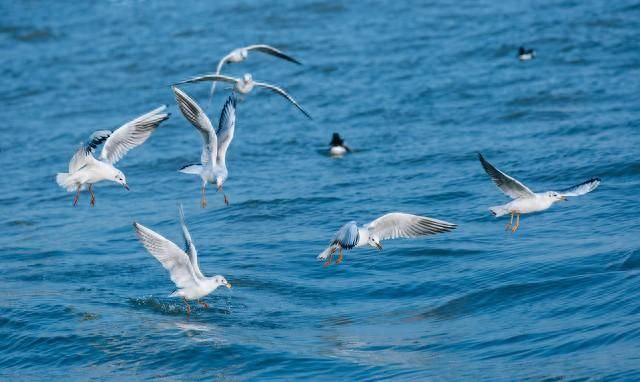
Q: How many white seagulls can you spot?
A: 7